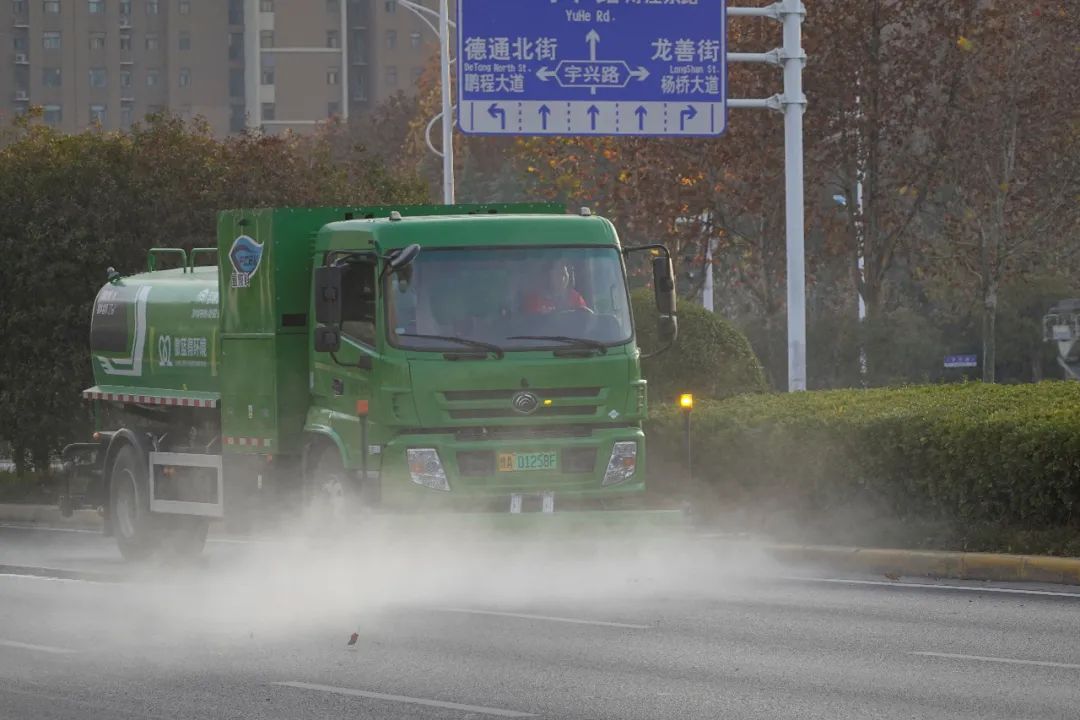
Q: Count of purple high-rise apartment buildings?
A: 0